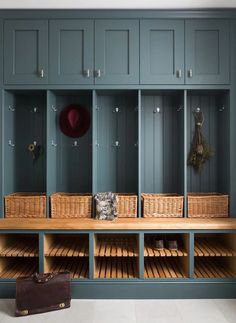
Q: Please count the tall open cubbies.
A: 5